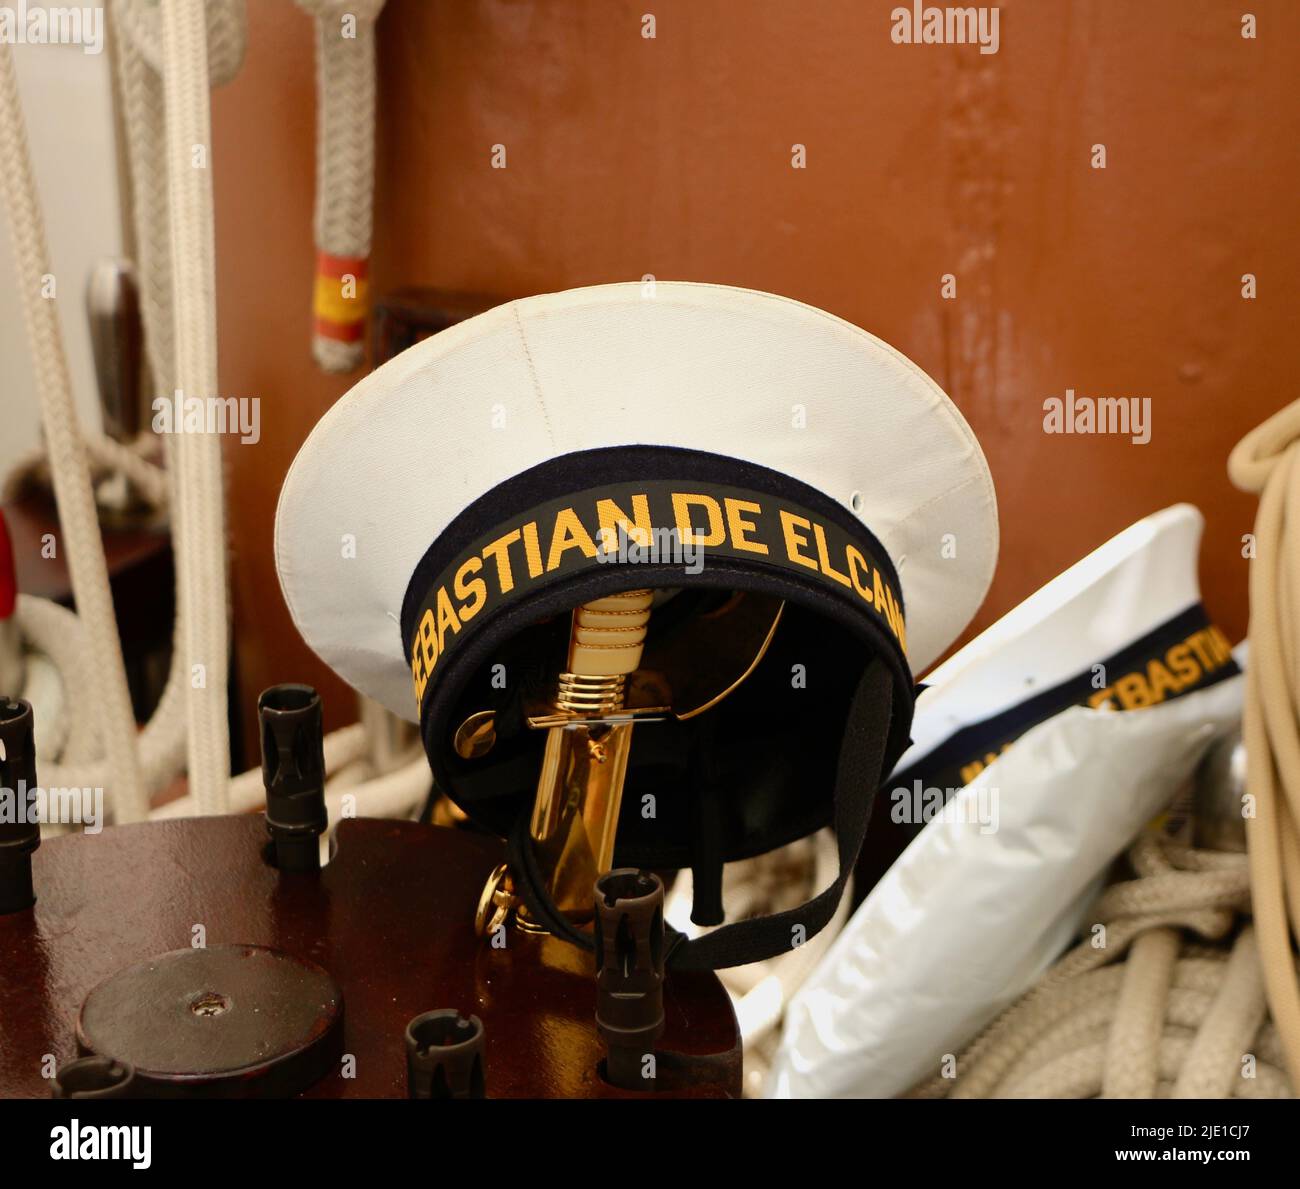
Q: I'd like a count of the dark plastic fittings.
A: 5